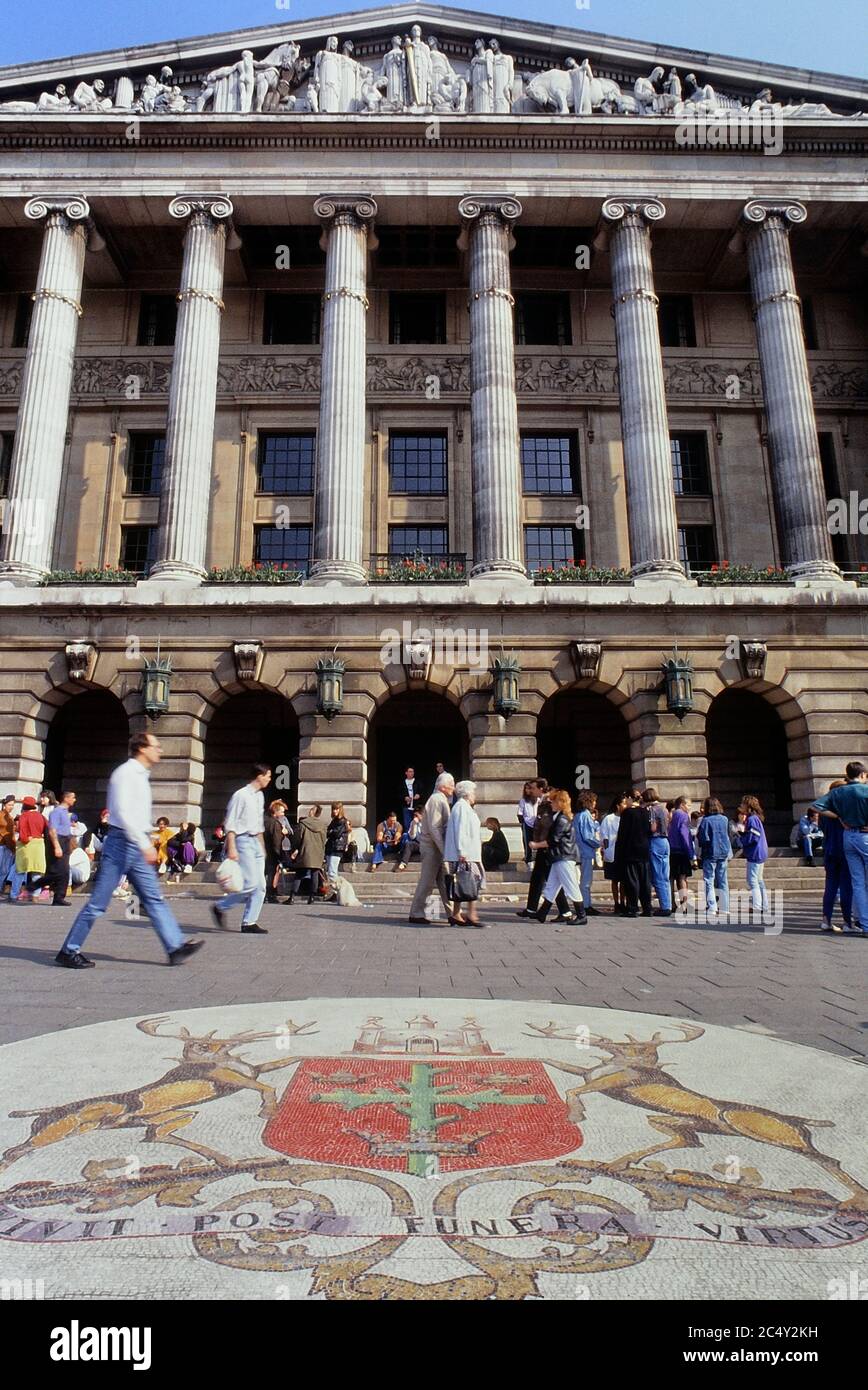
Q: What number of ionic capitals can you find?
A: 6